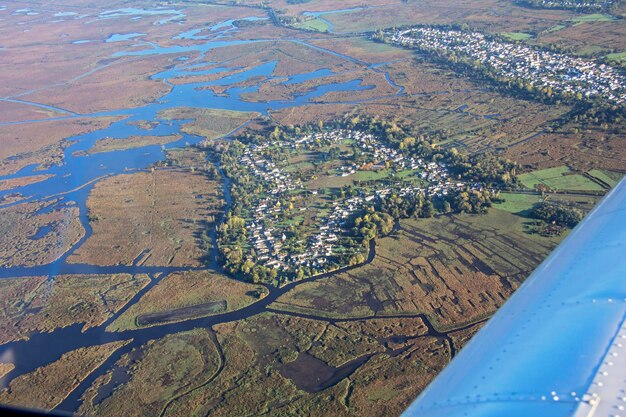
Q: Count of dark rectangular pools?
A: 1